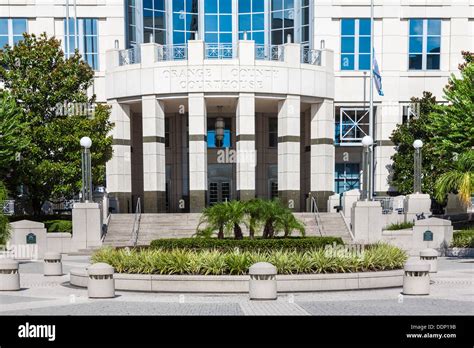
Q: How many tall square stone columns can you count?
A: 6